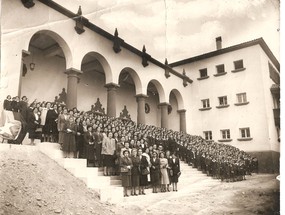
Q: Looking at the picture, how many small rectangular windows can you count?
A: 9